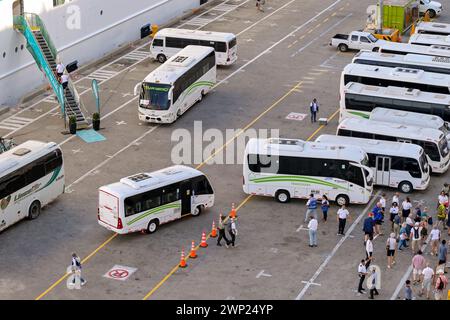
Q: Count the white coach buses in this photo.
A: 14